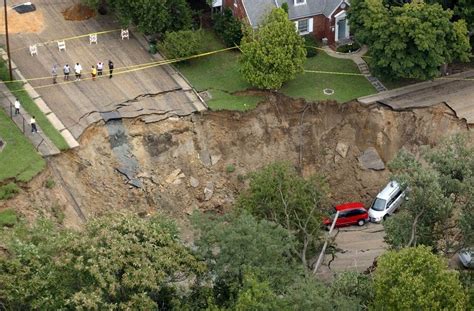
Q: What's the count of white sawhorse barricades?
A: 4